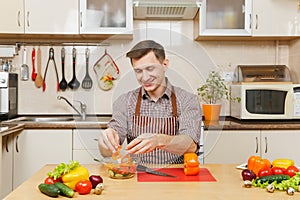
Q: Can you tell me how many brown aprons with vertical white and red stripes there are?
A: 1